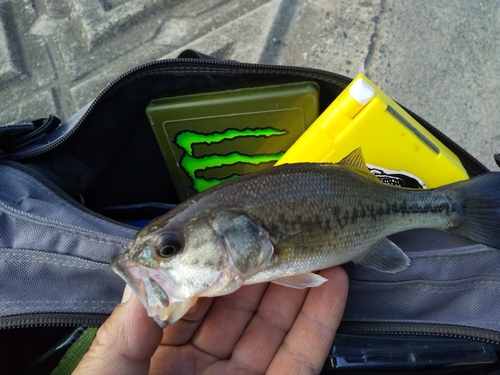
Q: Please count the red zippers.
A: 0